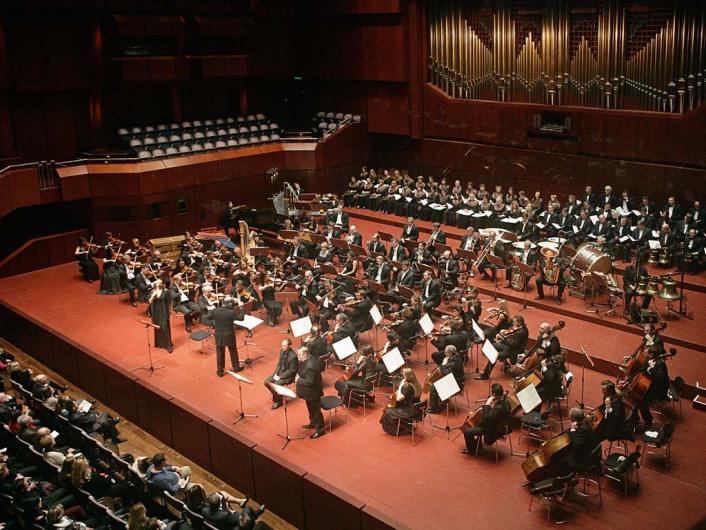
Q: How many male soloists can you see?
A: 2